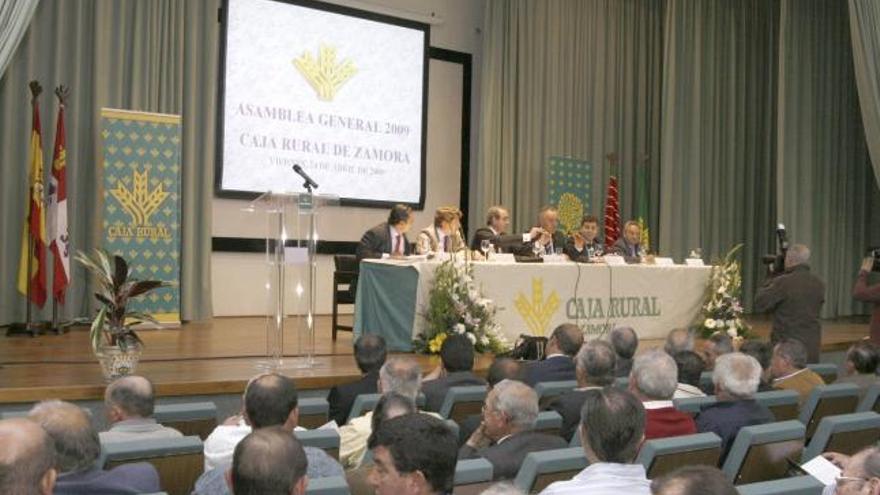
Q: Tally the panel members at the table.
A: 6